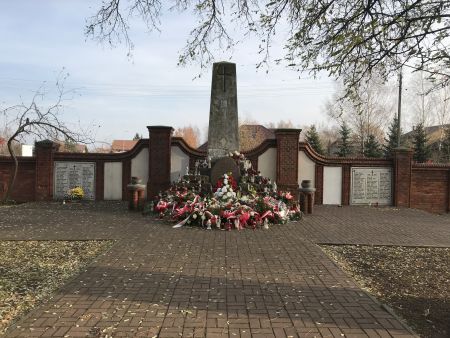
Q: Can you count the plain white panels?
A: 6